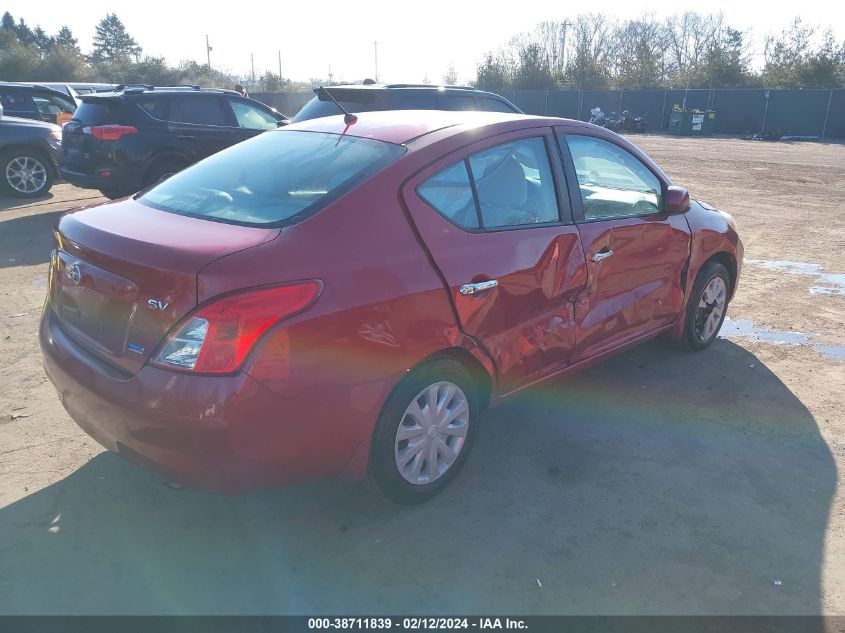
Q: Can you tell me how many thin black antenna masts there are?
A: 1